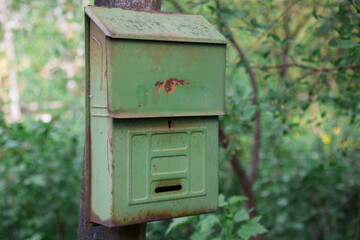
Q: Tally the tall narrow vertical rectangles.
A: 2